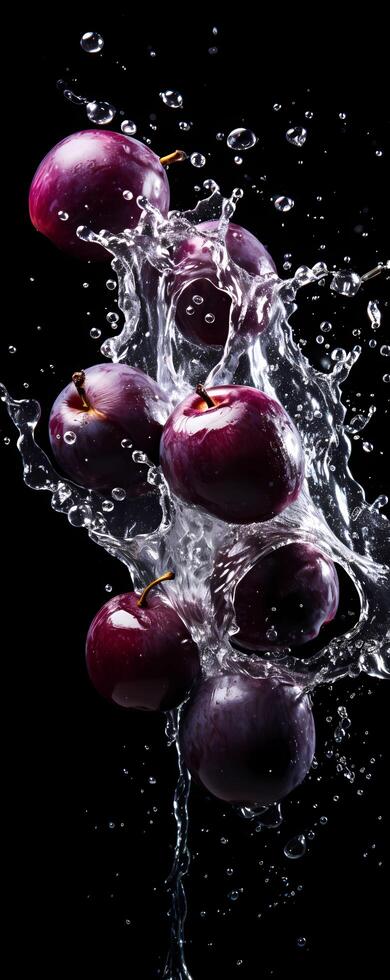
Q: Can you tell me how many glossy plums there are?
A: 7